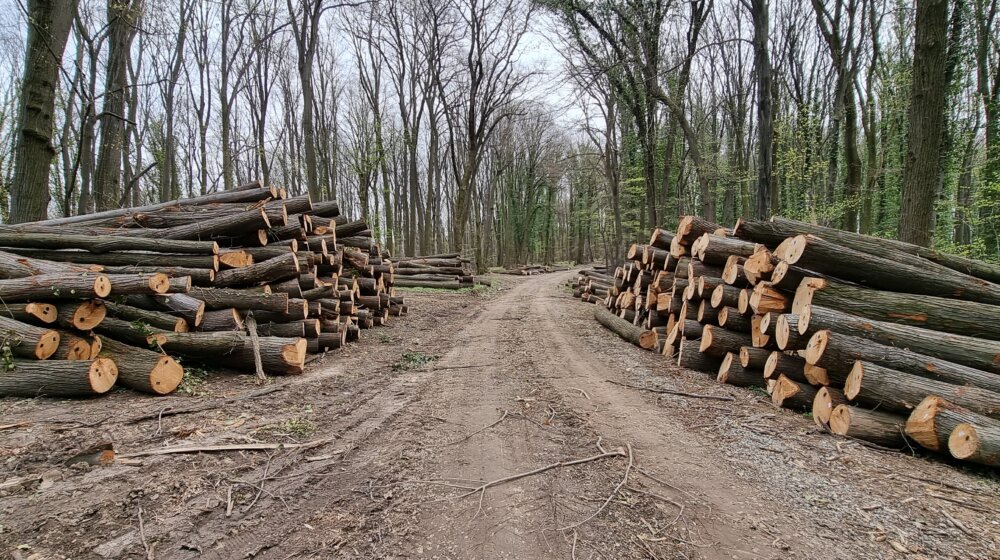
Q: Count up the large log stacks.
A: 2